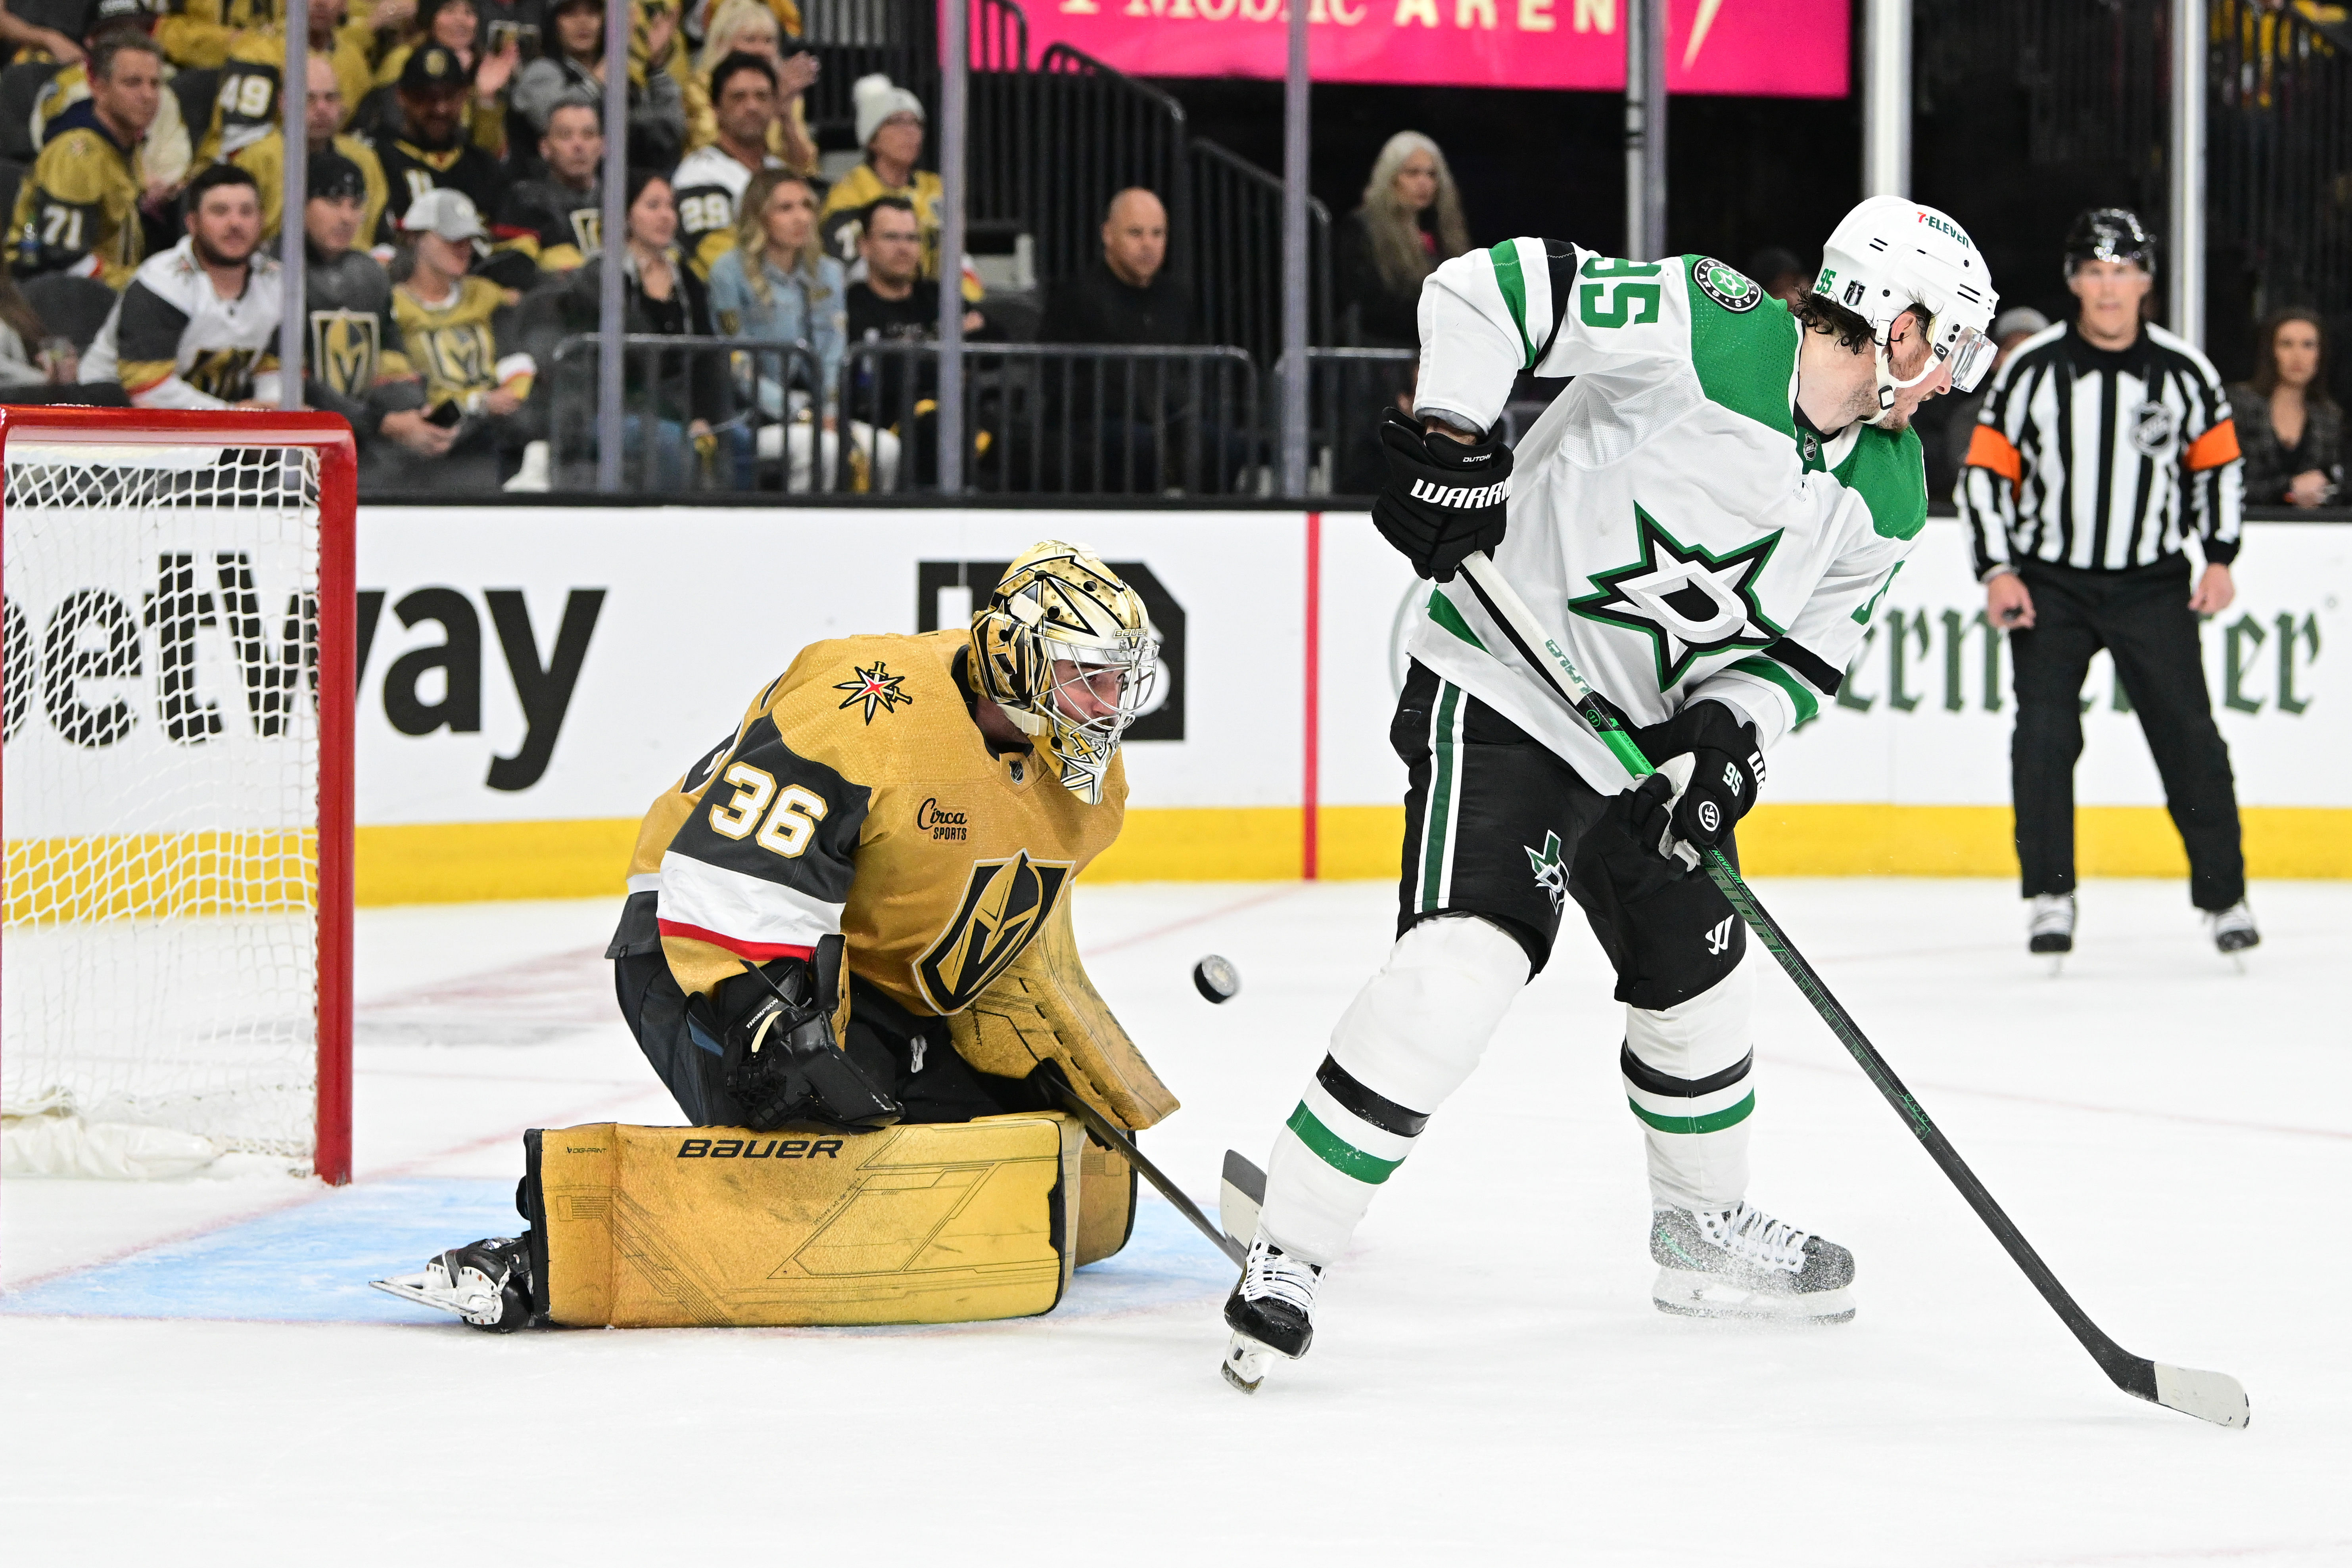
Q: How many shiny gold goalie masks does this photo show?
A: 1